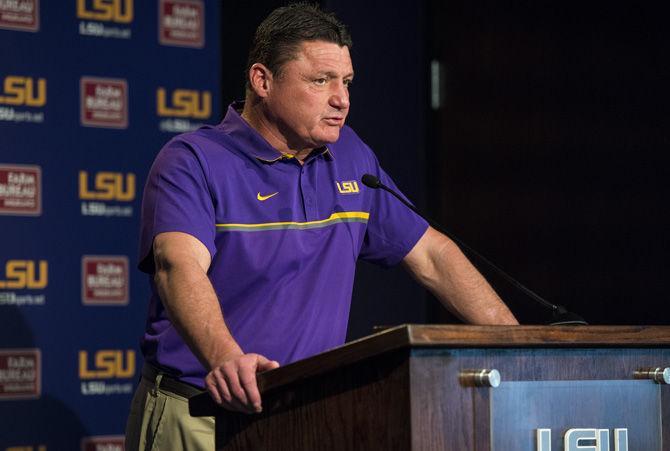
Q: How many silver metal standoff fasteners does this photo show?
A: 2